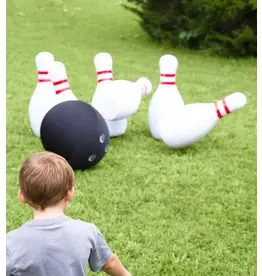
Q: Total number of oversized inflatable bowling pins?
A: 6